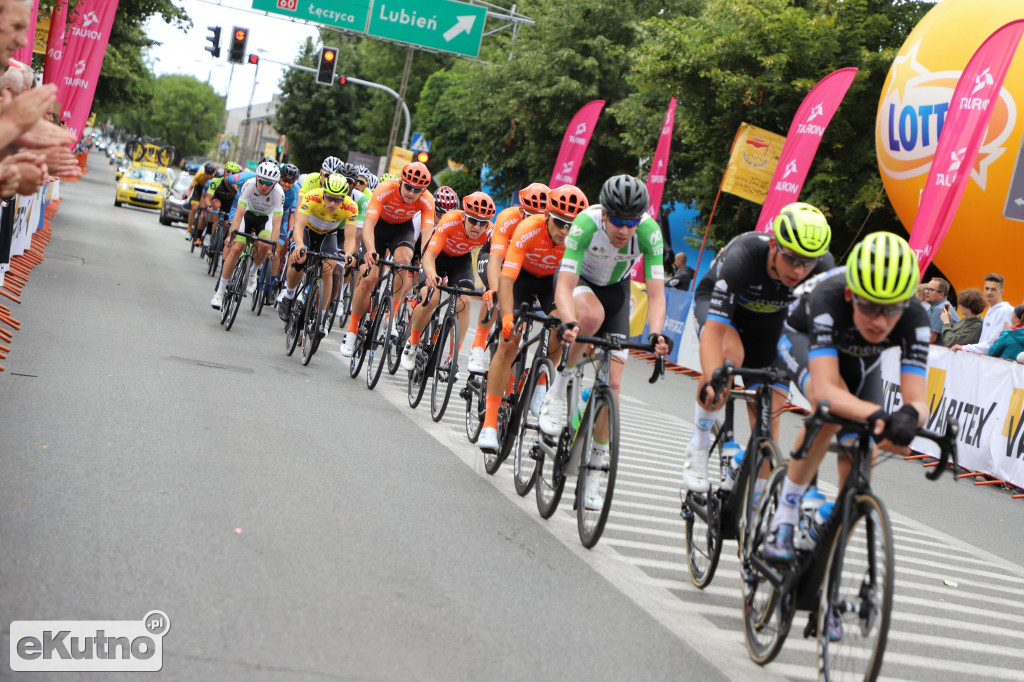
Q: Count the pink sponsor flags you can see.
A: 7